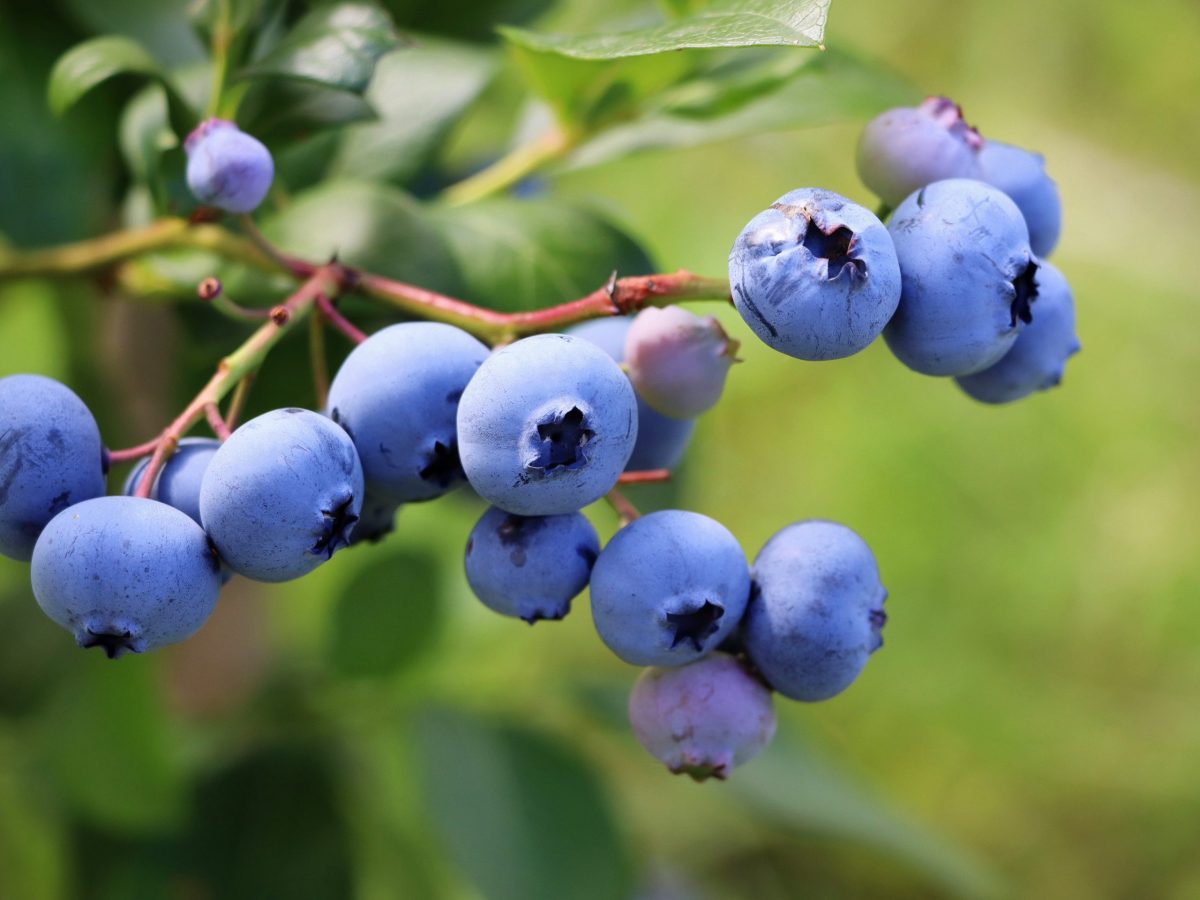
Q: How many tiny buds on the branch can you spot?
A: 2